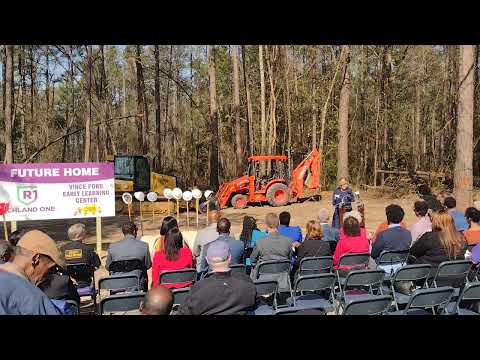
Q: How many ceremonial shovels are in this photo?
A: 8